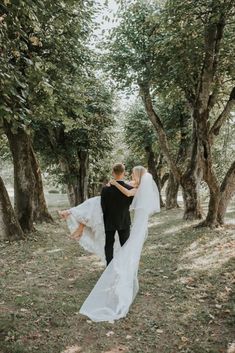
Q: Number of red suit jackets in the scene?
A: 0